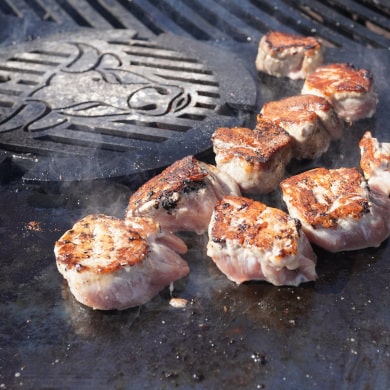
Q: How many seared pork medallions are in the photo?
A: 9